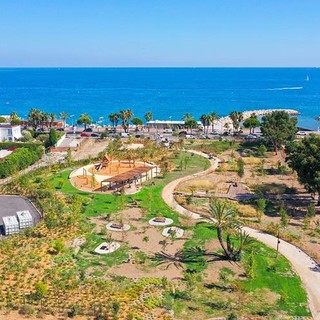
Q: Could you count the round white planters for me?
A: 4